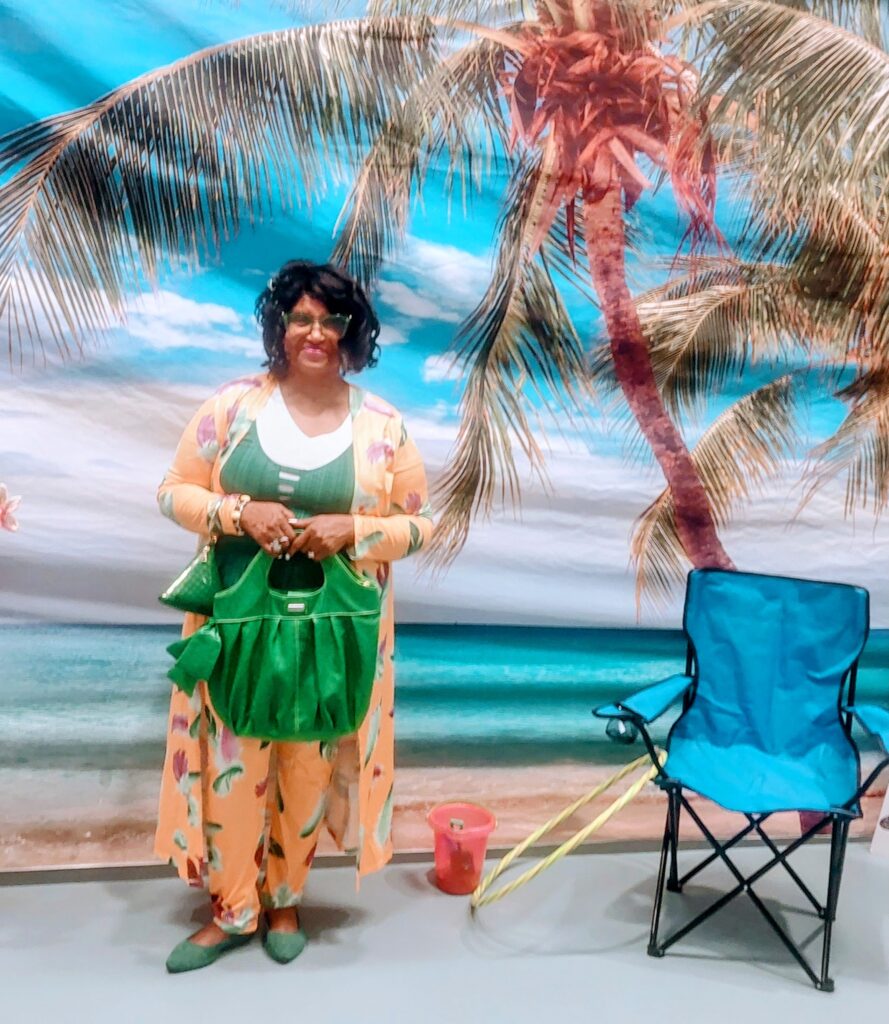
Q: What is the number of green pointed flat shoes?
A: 2